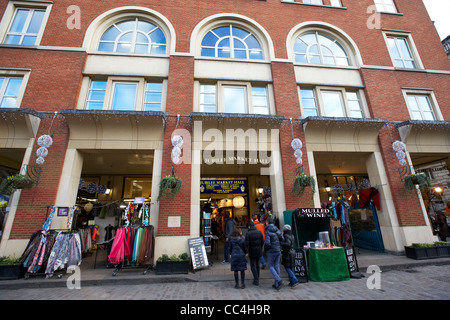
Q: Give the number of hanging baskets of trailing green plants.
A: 4